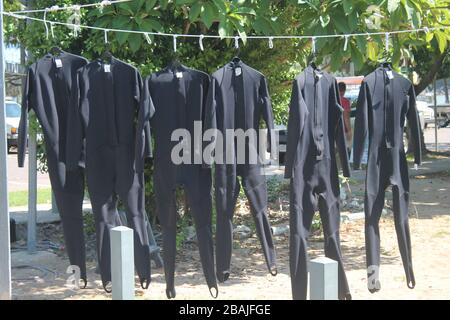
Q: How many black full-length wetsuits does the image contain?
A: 6